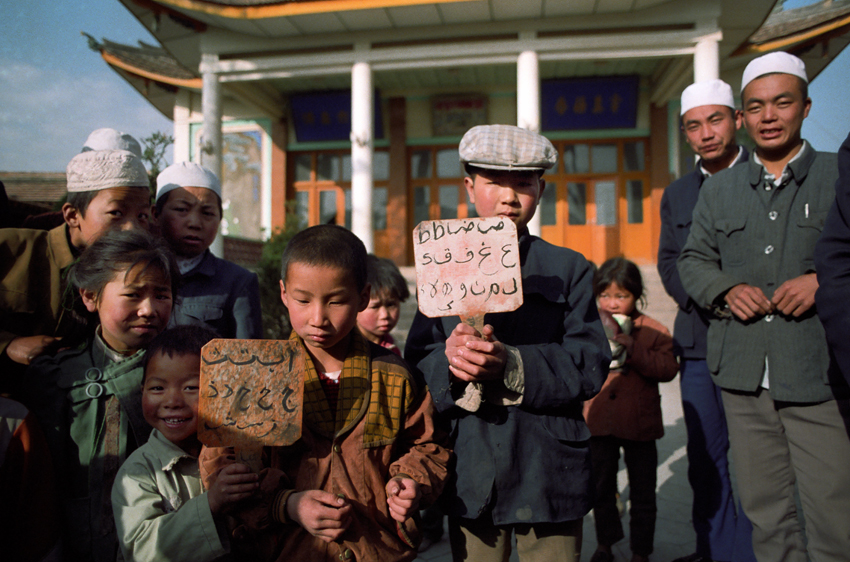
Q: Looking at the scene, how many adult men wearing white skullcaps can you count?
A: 2